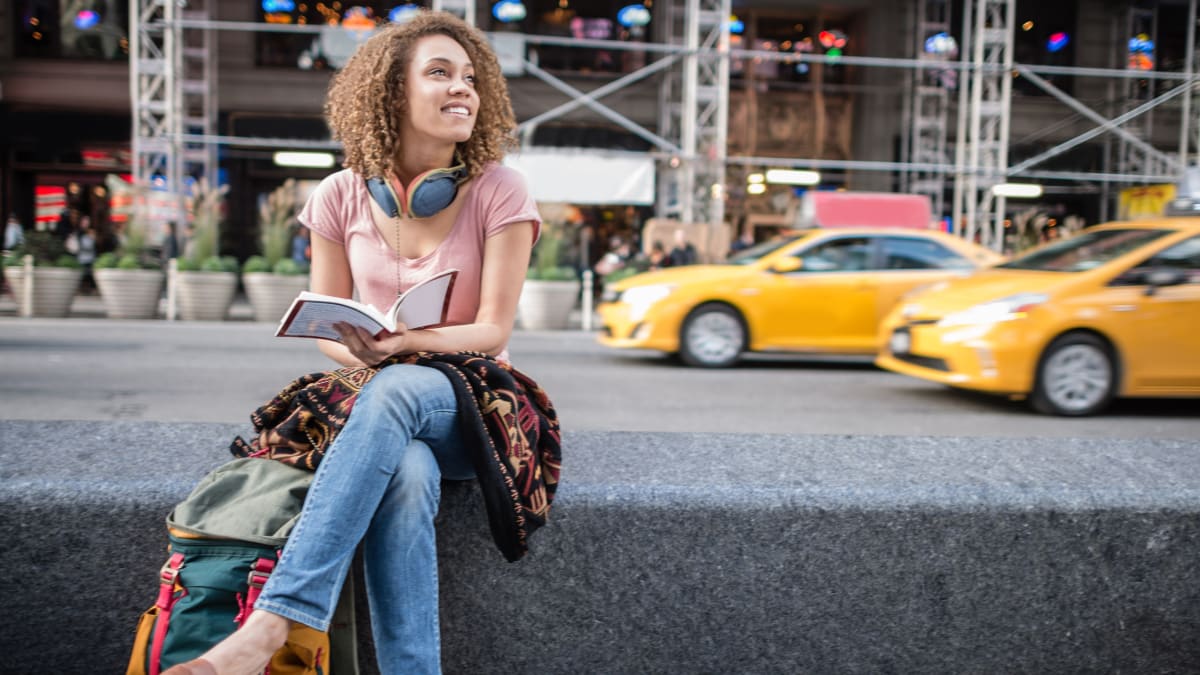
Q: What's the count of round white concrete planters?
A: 5